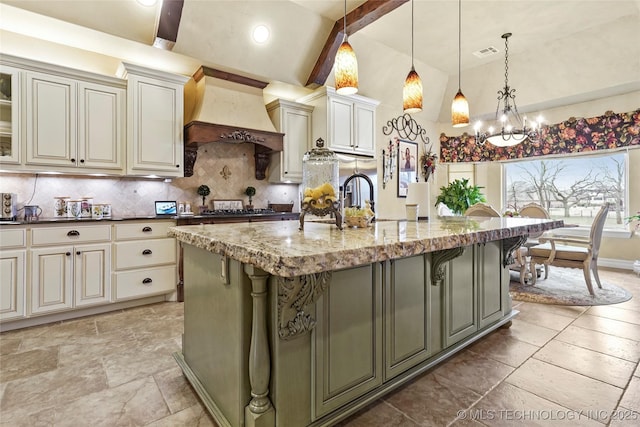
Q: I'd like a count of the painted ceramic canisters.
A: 5